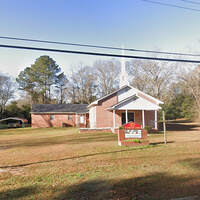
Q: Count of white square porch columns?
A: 4